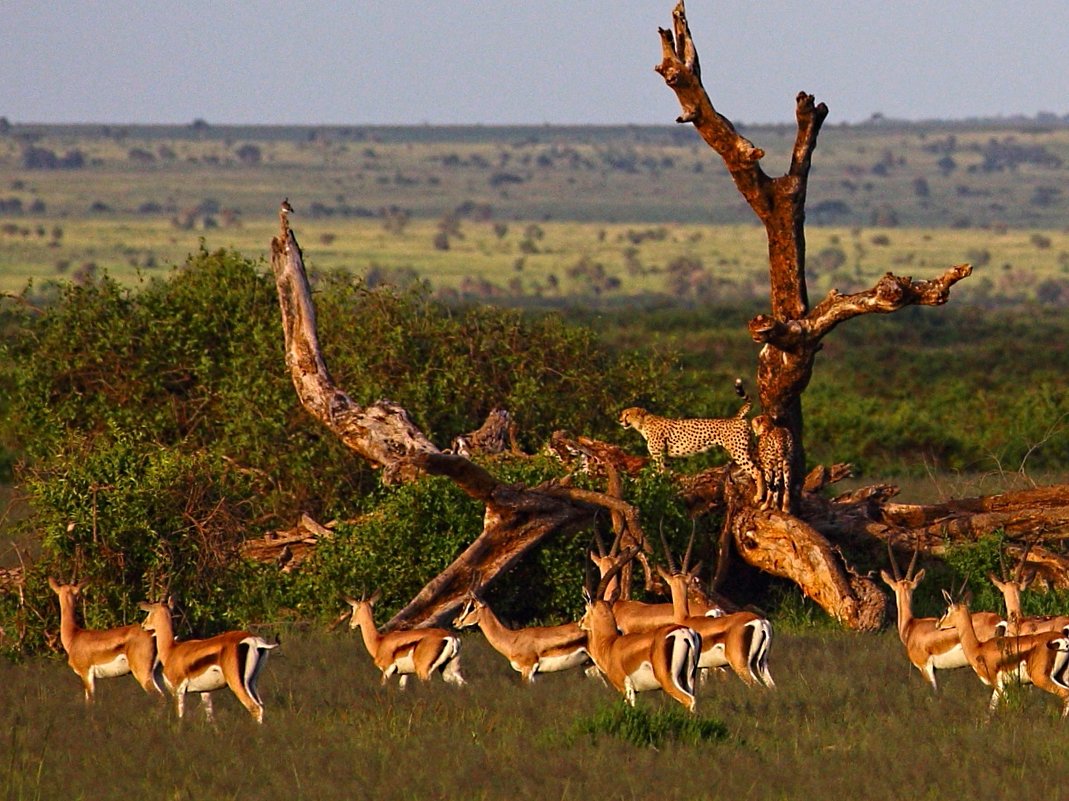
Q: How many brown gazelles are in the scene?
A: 10